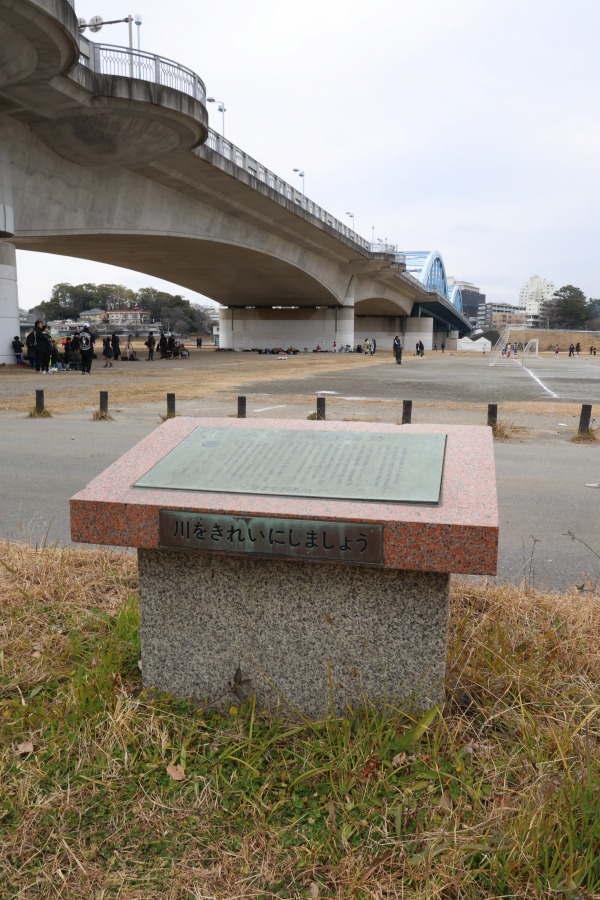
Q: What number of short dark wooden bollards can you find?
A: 8